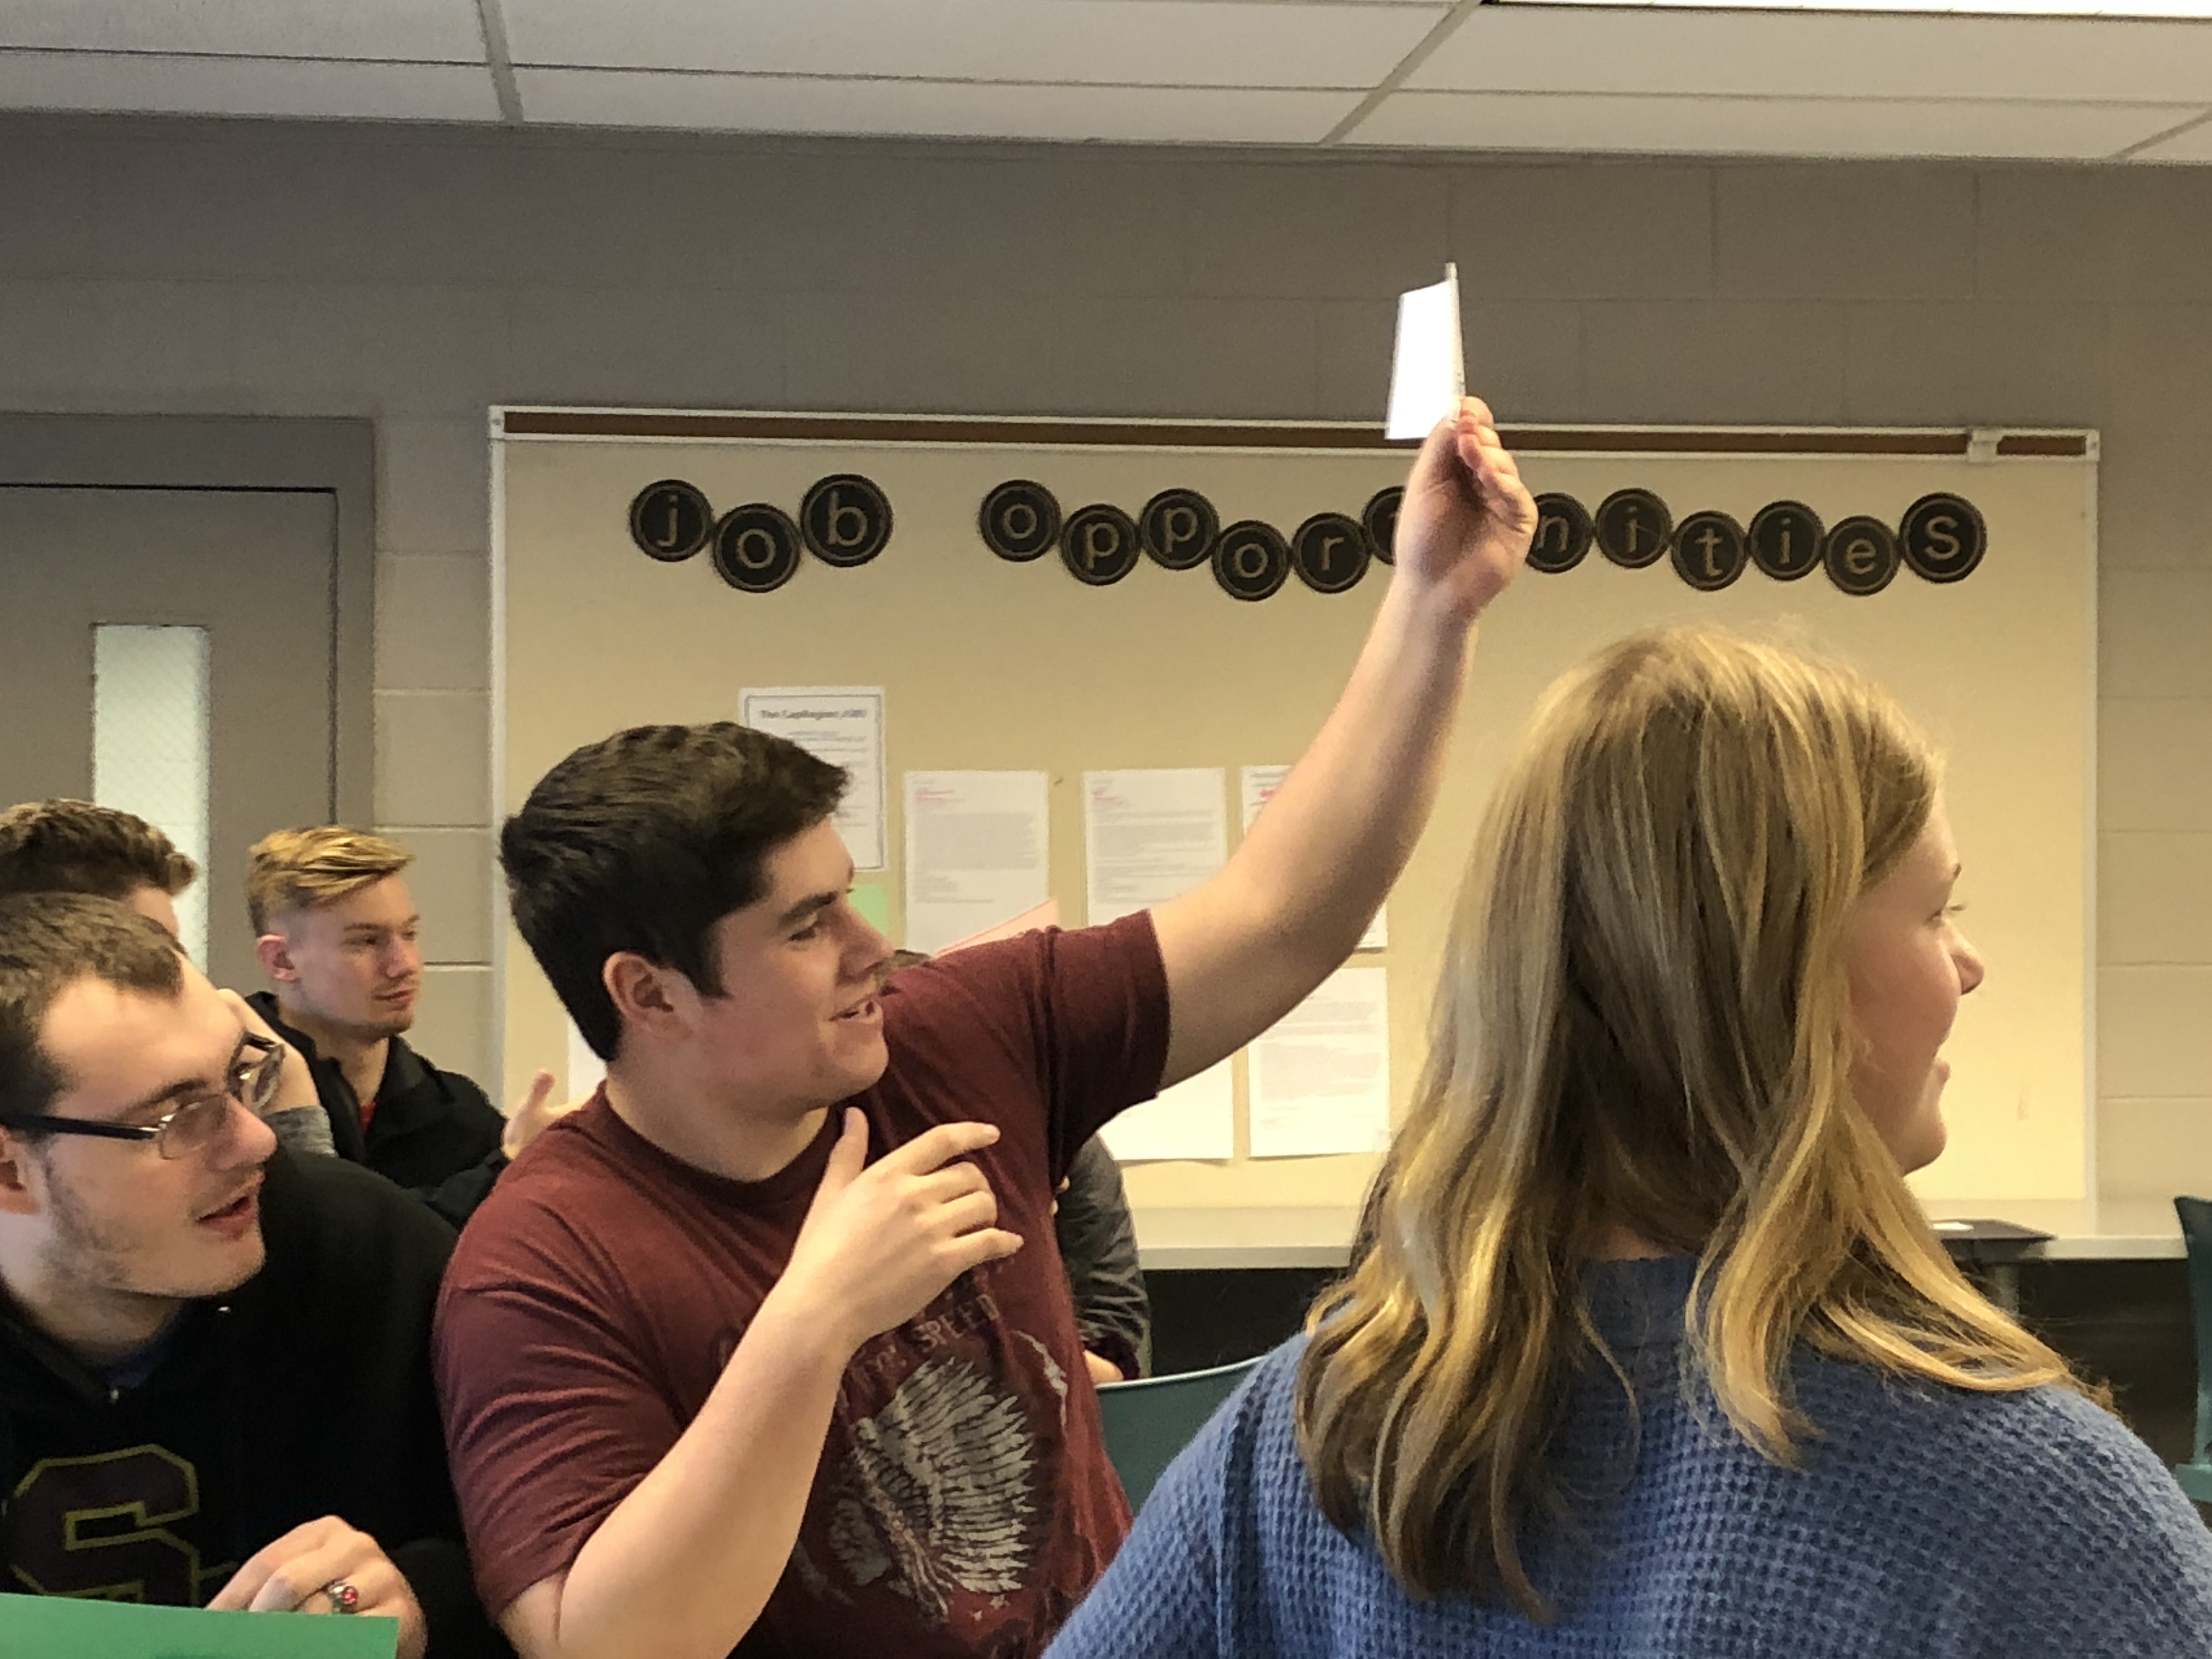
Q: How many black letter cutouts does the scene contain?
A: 15